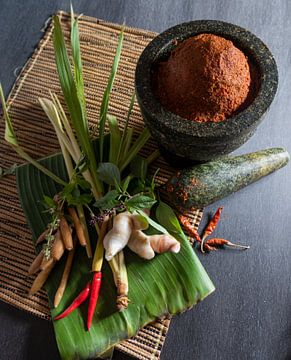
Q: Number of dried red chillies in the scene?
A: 3